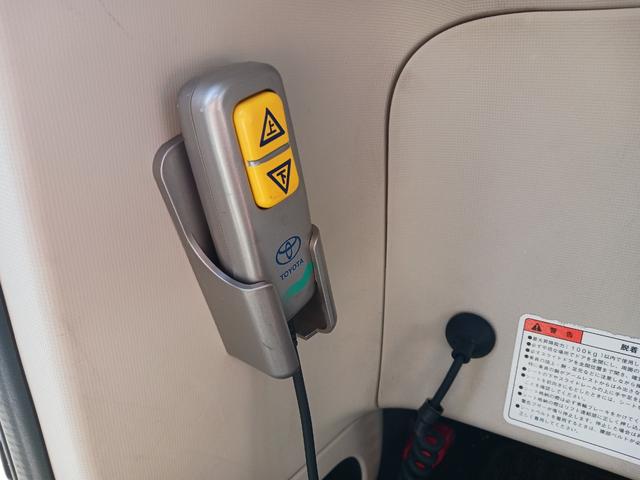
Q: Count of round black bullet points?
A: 9